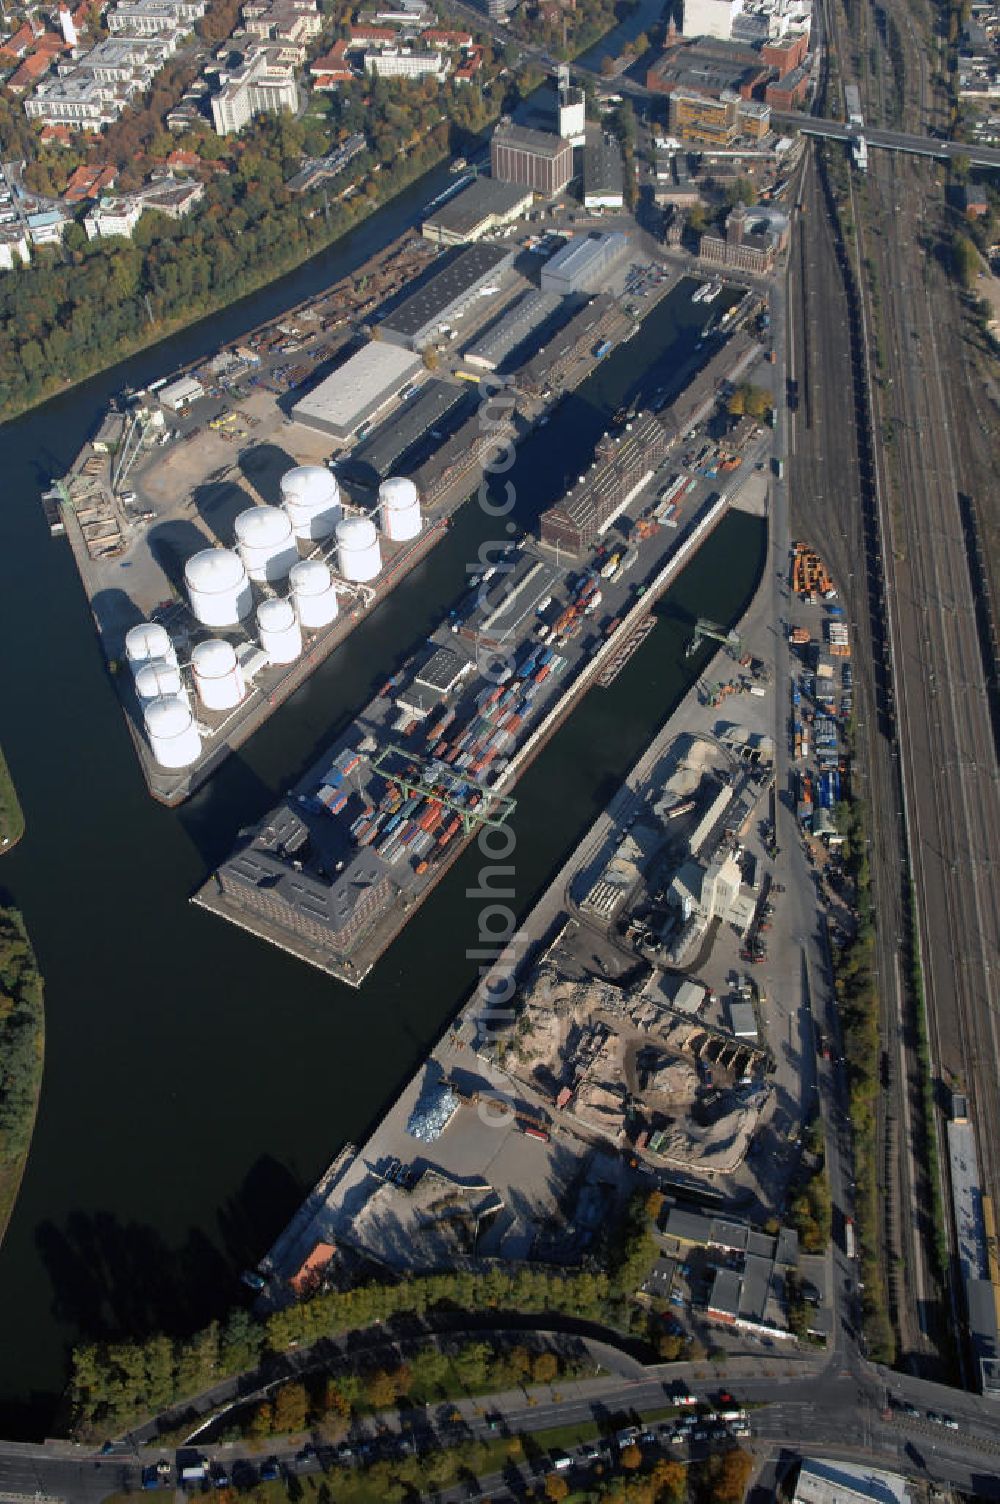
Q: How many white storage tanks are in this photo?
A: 11